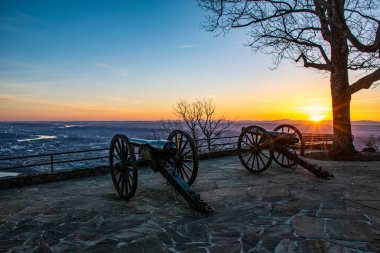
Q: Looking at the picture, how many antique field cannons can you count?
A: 2